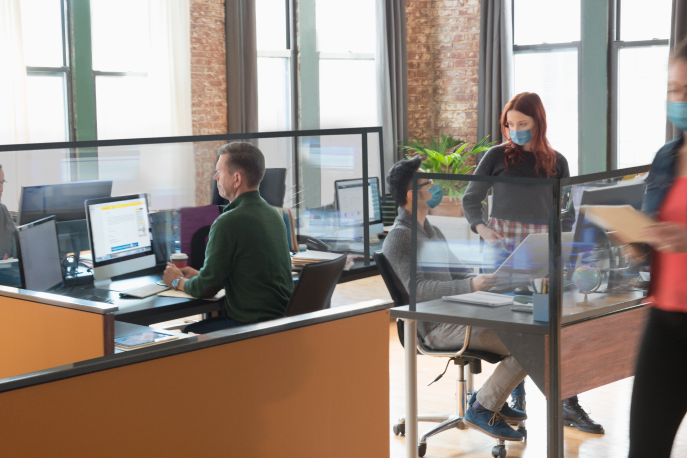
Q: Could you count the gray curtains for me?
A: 4